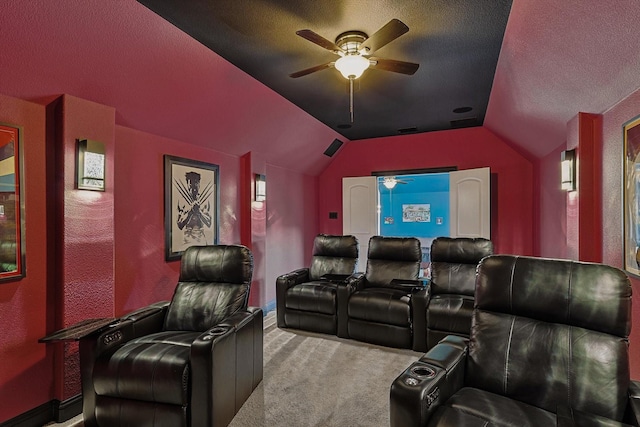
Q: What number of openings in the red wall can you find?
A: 1